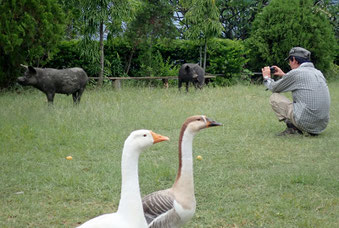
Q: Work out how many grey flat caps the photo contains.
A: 1